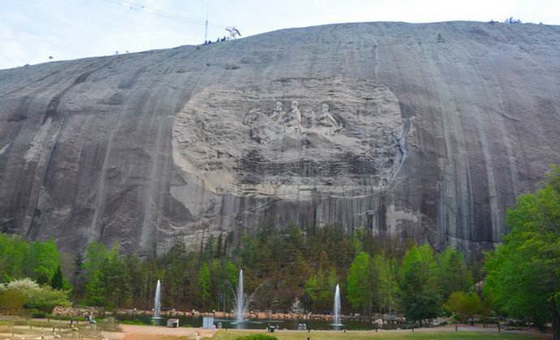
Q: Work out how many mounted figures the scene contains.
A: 3